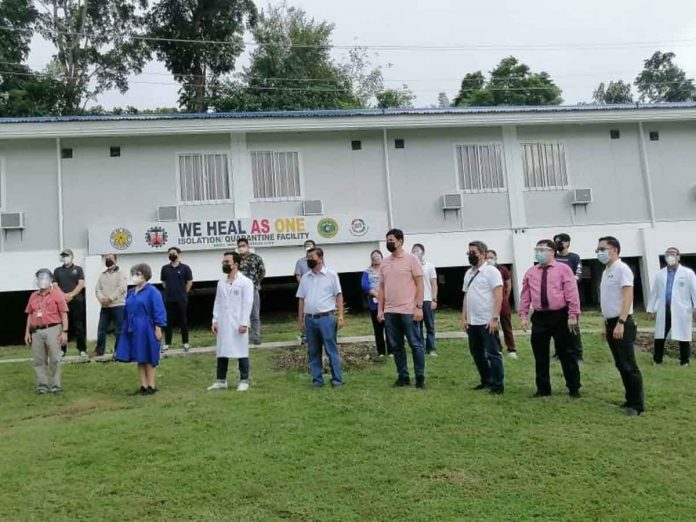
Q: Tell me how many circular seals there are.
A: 4